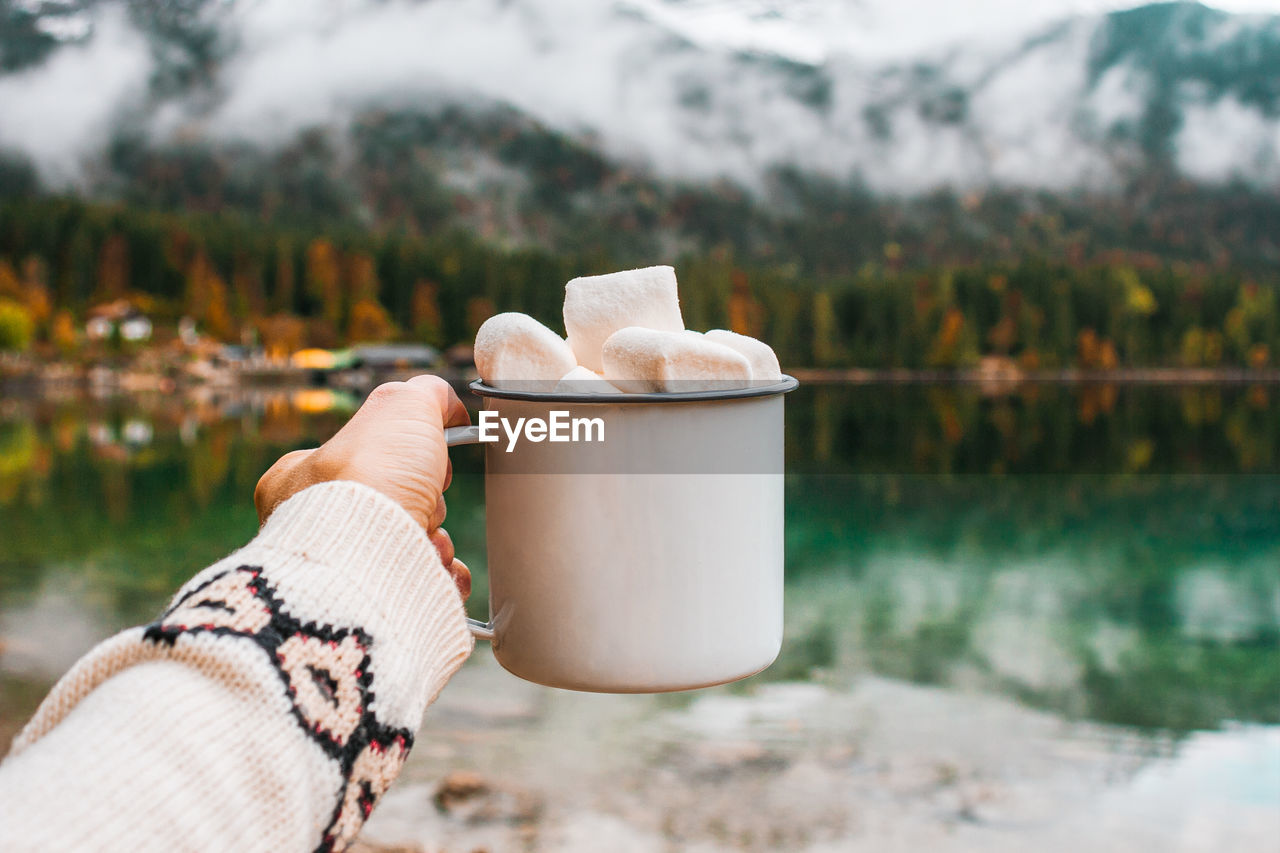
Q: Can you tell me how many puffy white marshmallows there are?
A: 5